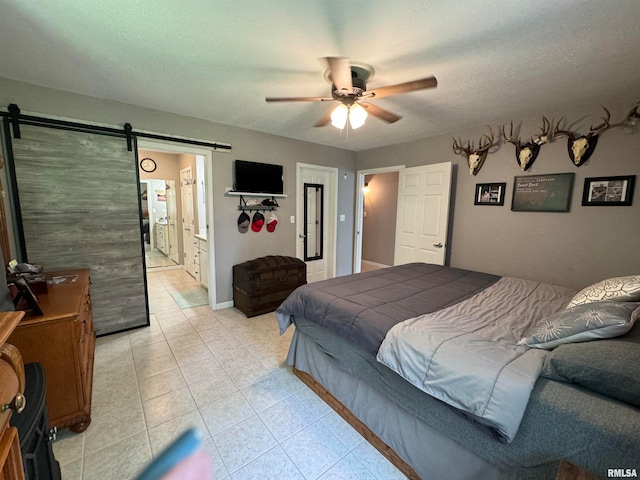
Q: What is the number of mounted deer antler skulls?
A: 3